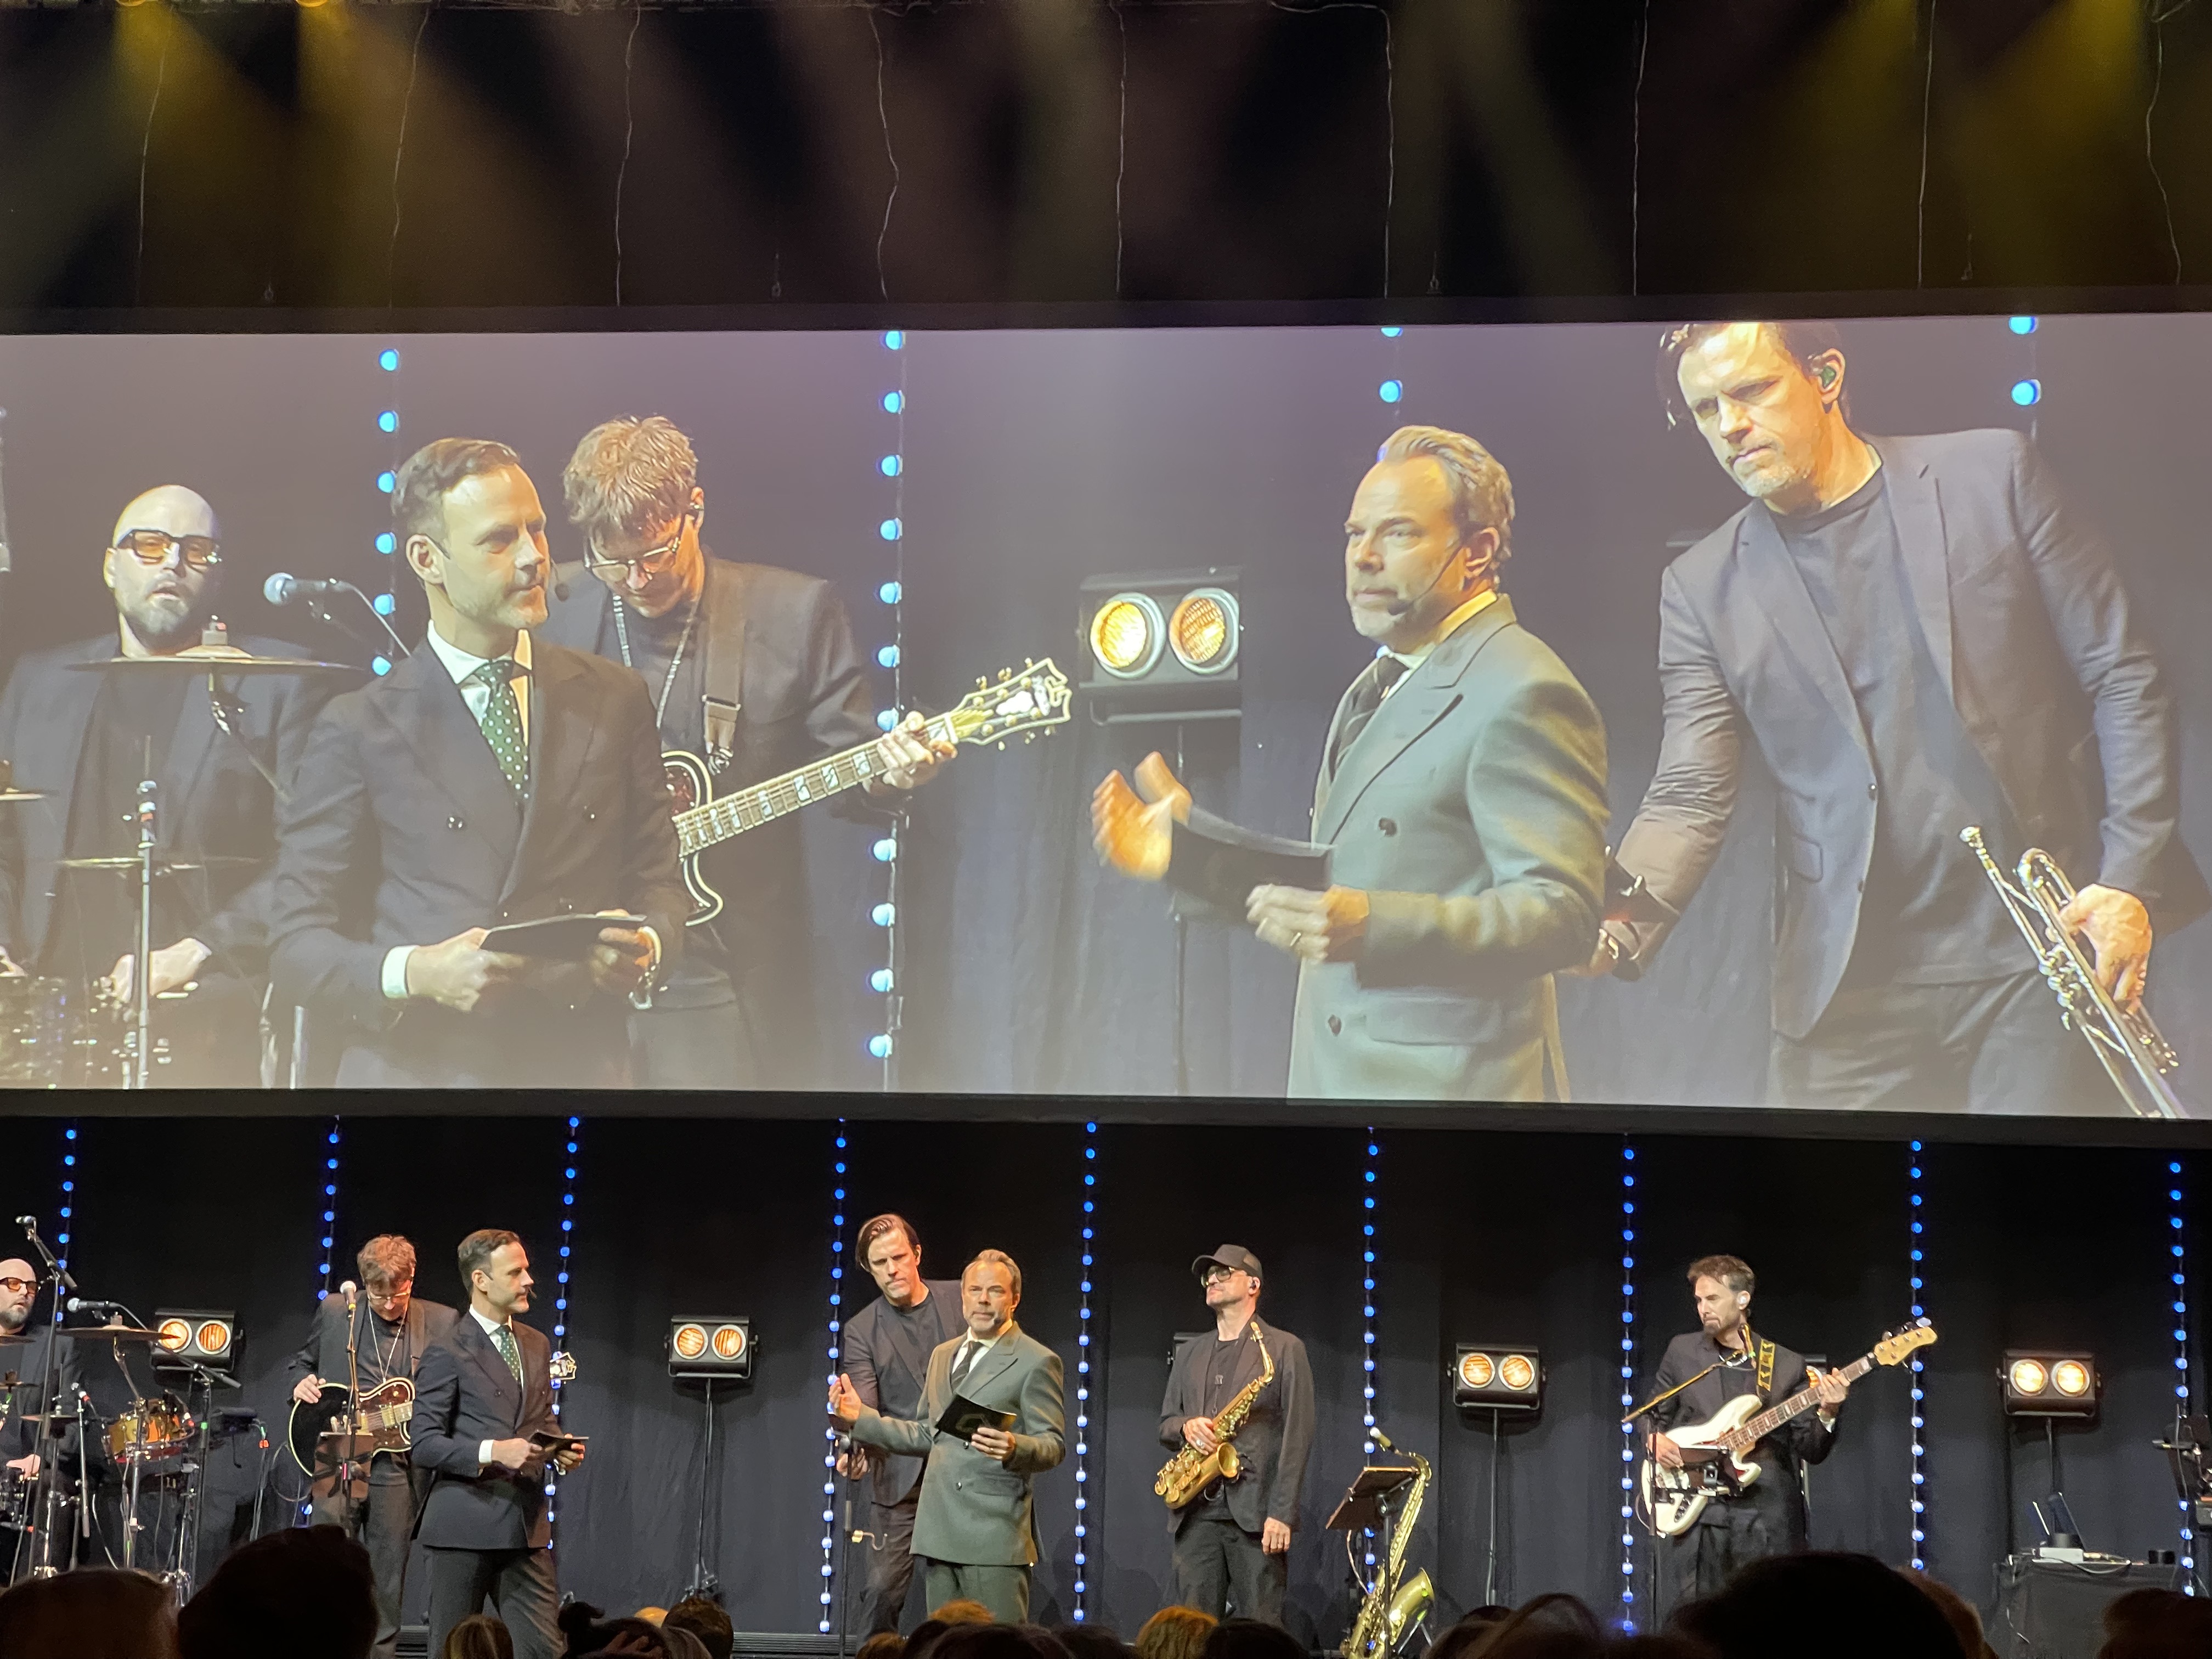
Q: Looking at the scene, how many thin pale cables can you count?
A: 9